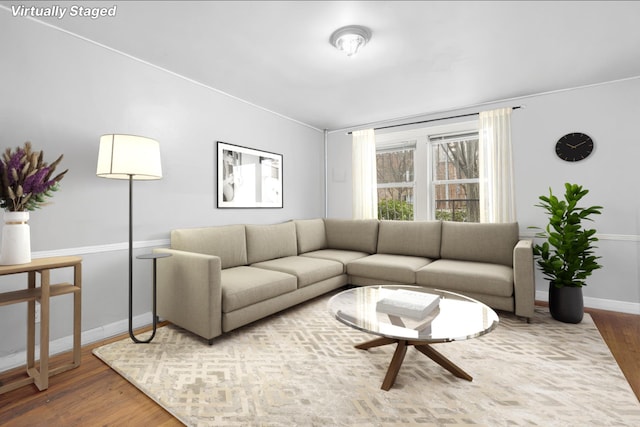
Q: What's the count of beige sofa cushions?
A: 11